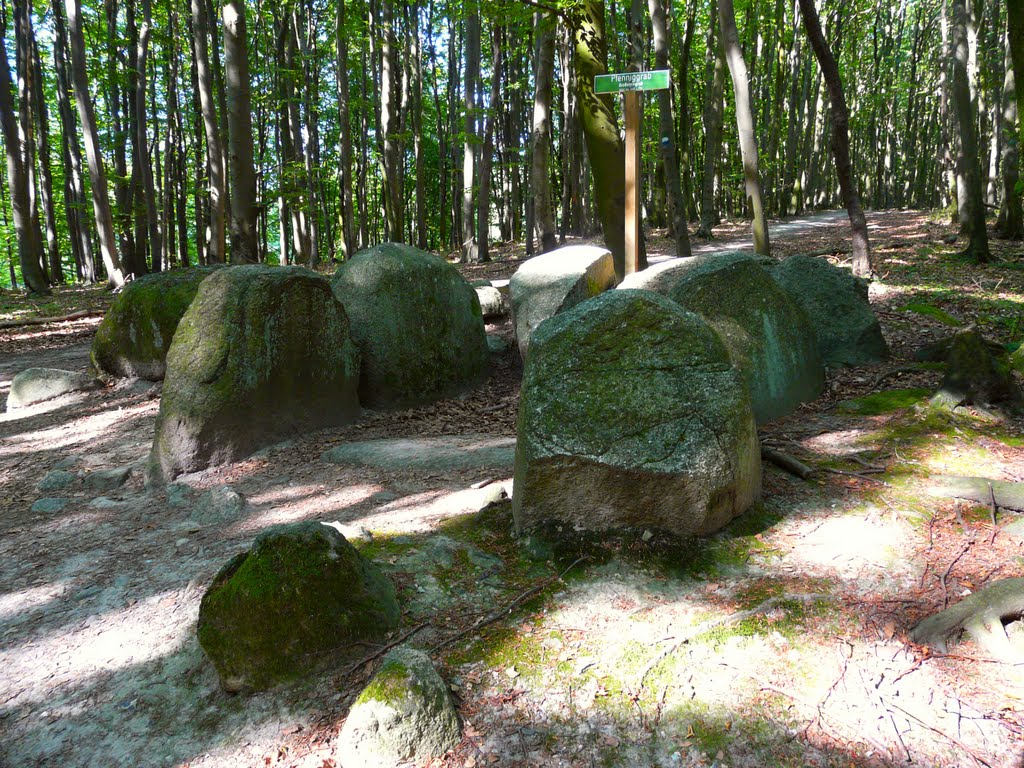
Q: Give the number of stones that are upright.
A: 7